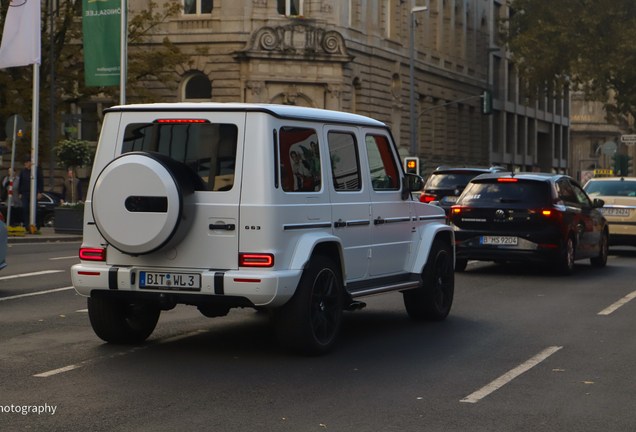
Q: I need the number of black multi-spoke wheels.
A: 2